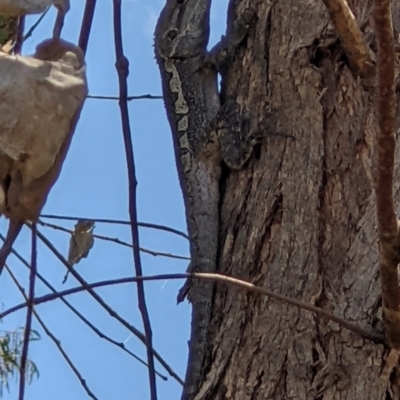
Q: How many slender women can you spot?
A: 0